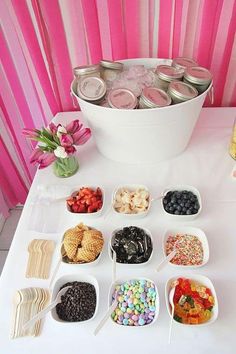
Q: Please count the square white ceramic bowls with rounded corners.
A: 9